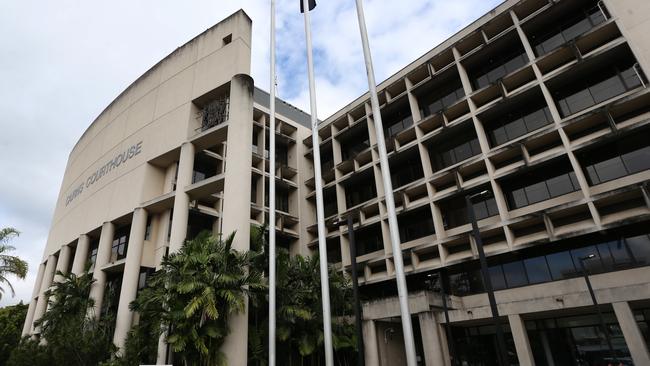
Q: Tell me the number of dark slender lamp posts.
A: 4